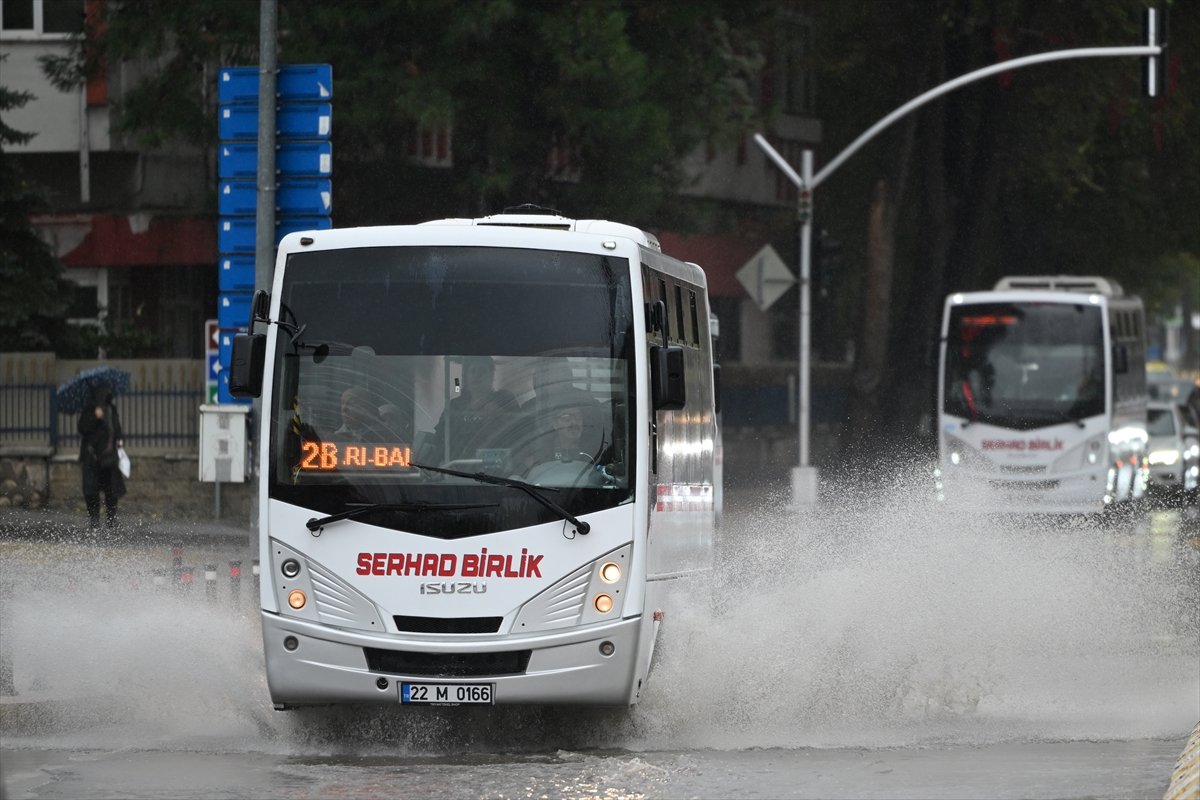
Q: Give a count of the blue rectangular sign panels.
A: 9